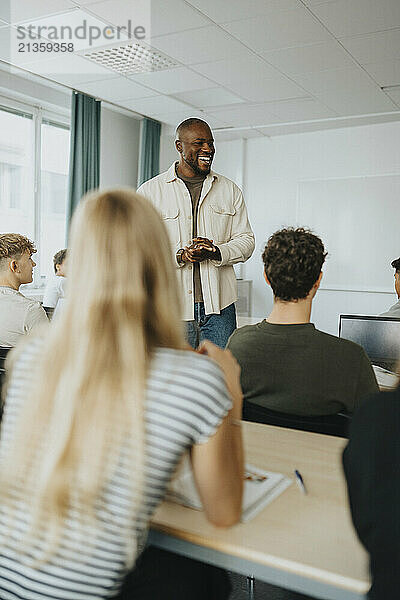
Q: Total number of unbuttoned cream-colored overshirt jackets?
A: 1